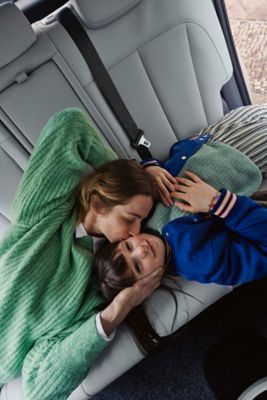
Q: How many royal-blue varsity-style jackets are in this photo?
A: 1